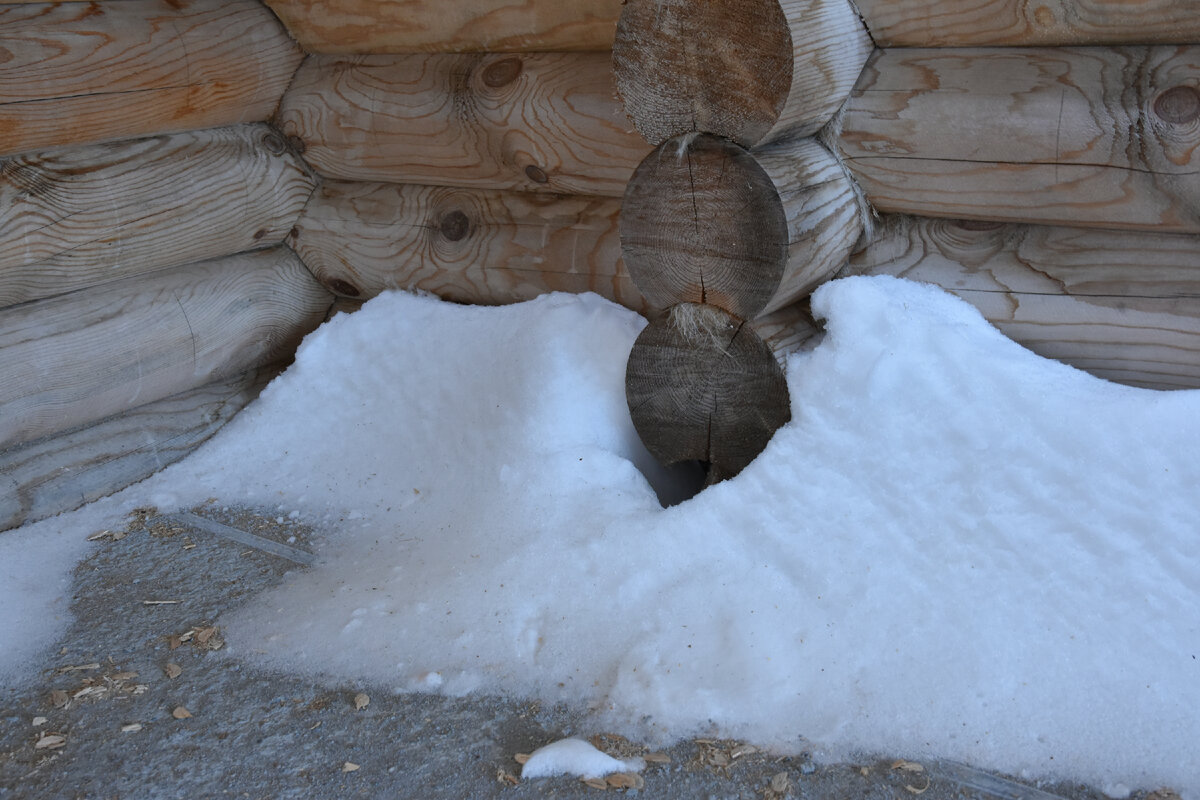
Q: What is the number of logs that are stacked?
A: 3